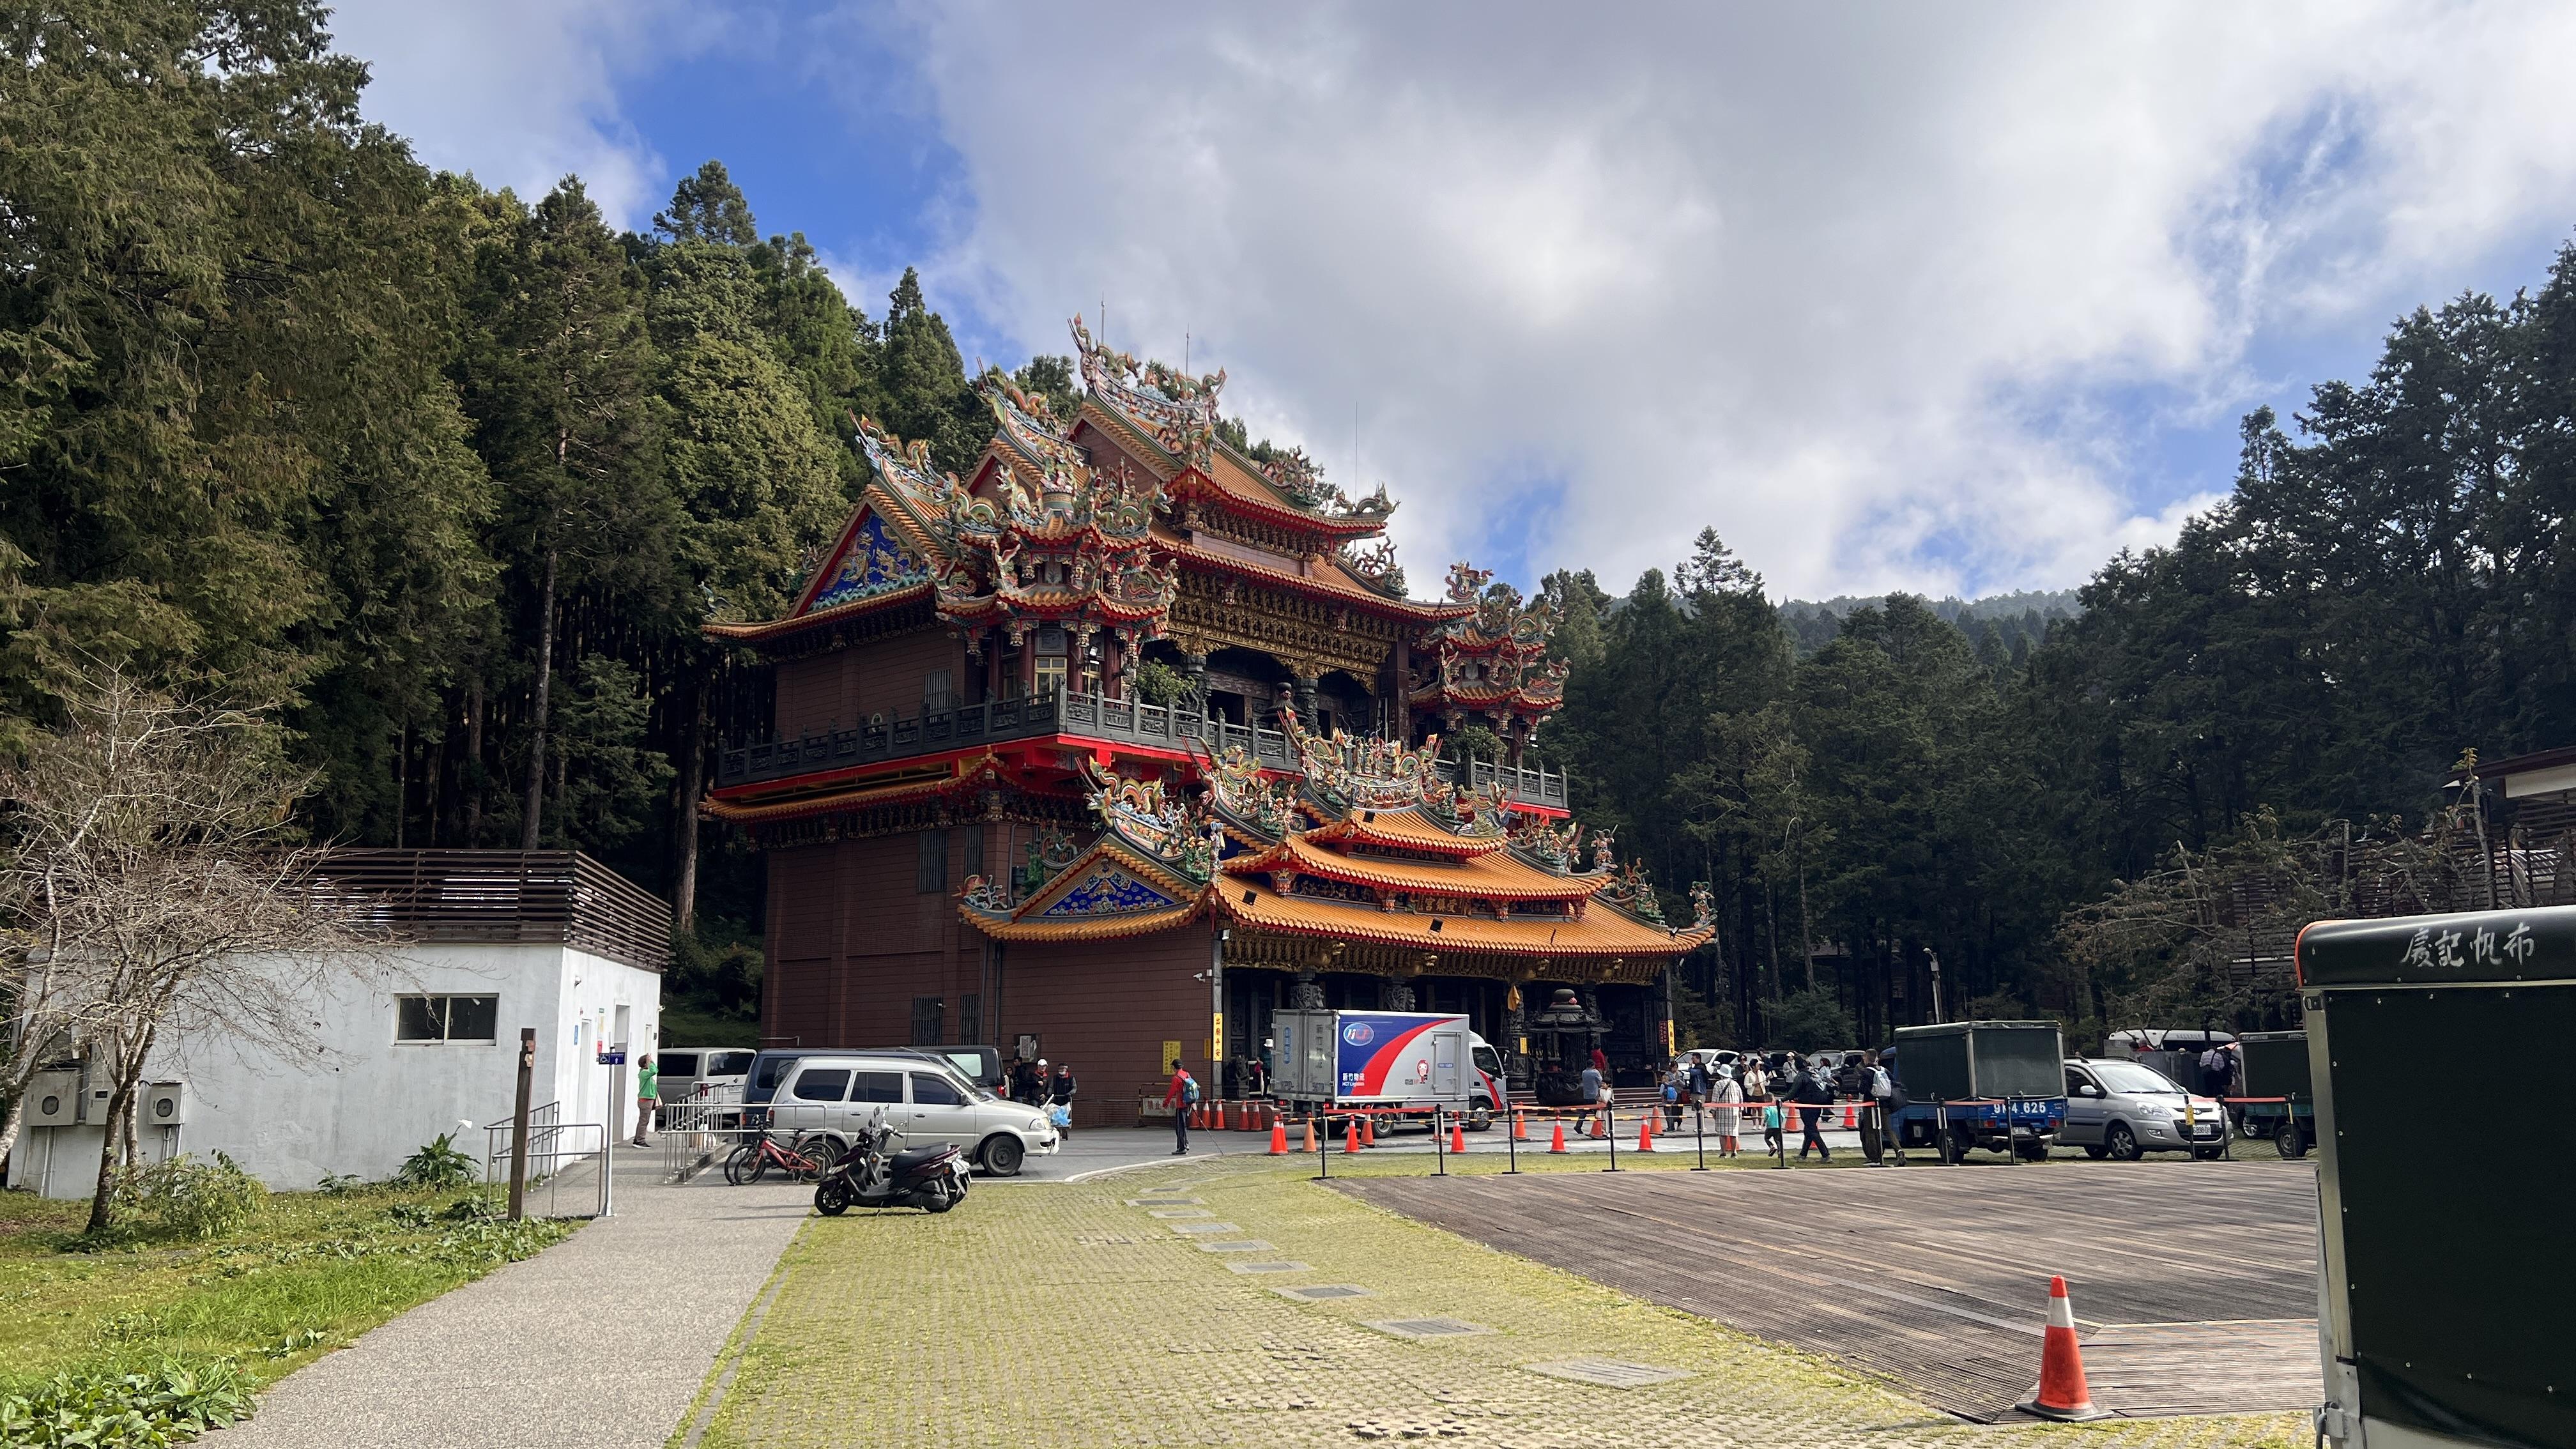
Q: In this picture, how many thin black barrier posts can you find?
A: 12